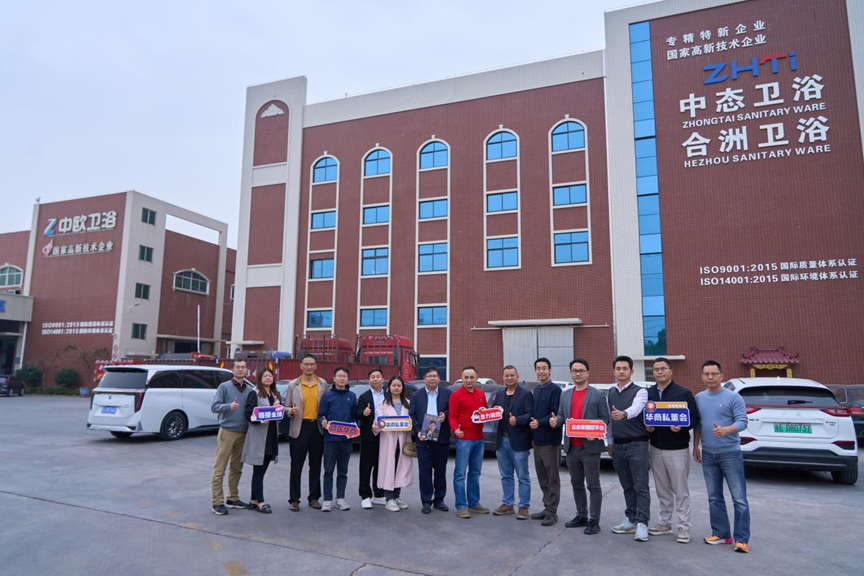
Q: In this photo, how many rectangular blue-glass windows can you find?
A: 13